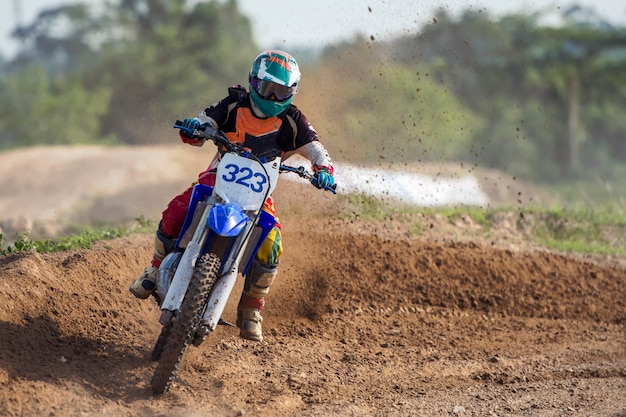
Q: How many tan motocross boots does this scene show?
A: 2